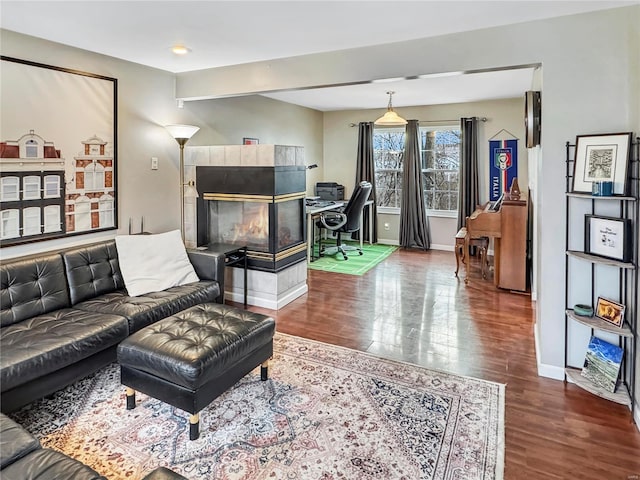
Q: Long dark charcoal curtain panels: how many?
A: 3